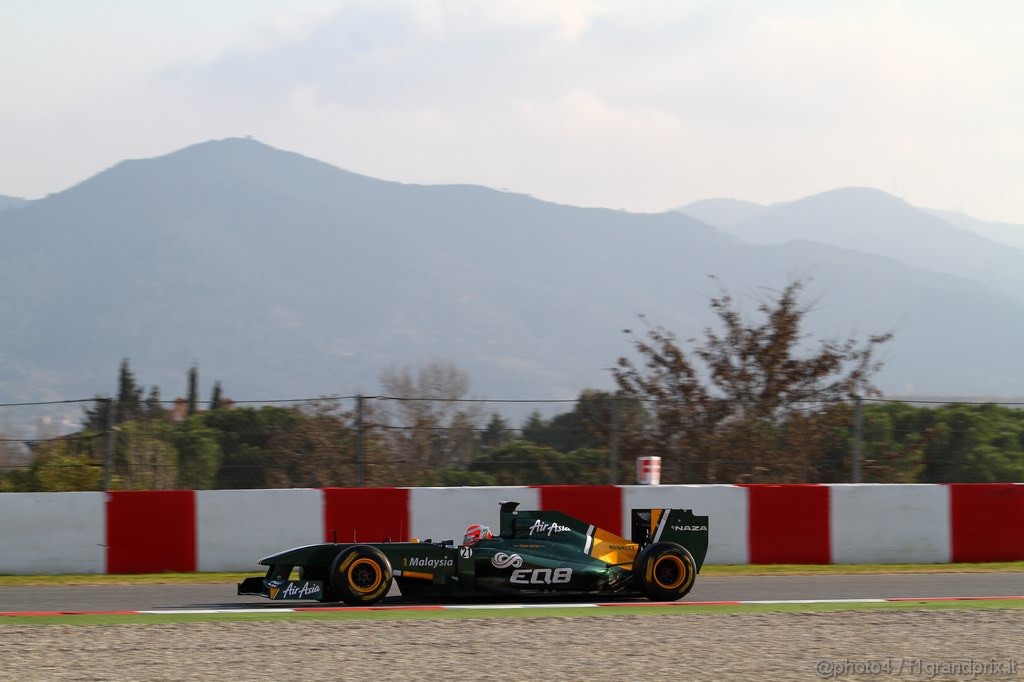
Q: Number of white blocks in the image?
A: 5